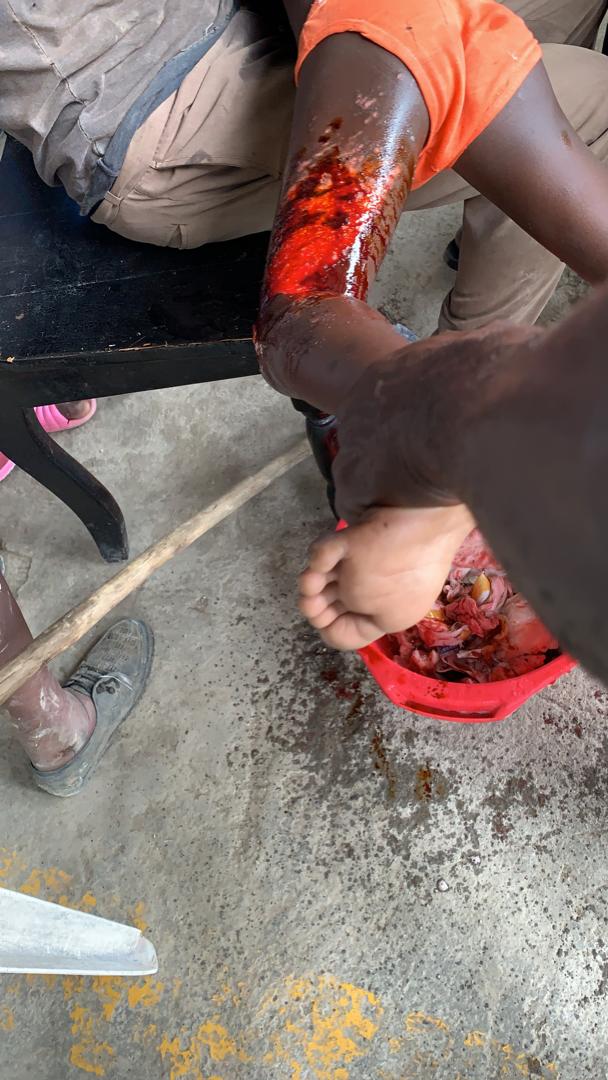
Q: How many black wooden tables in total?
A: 1